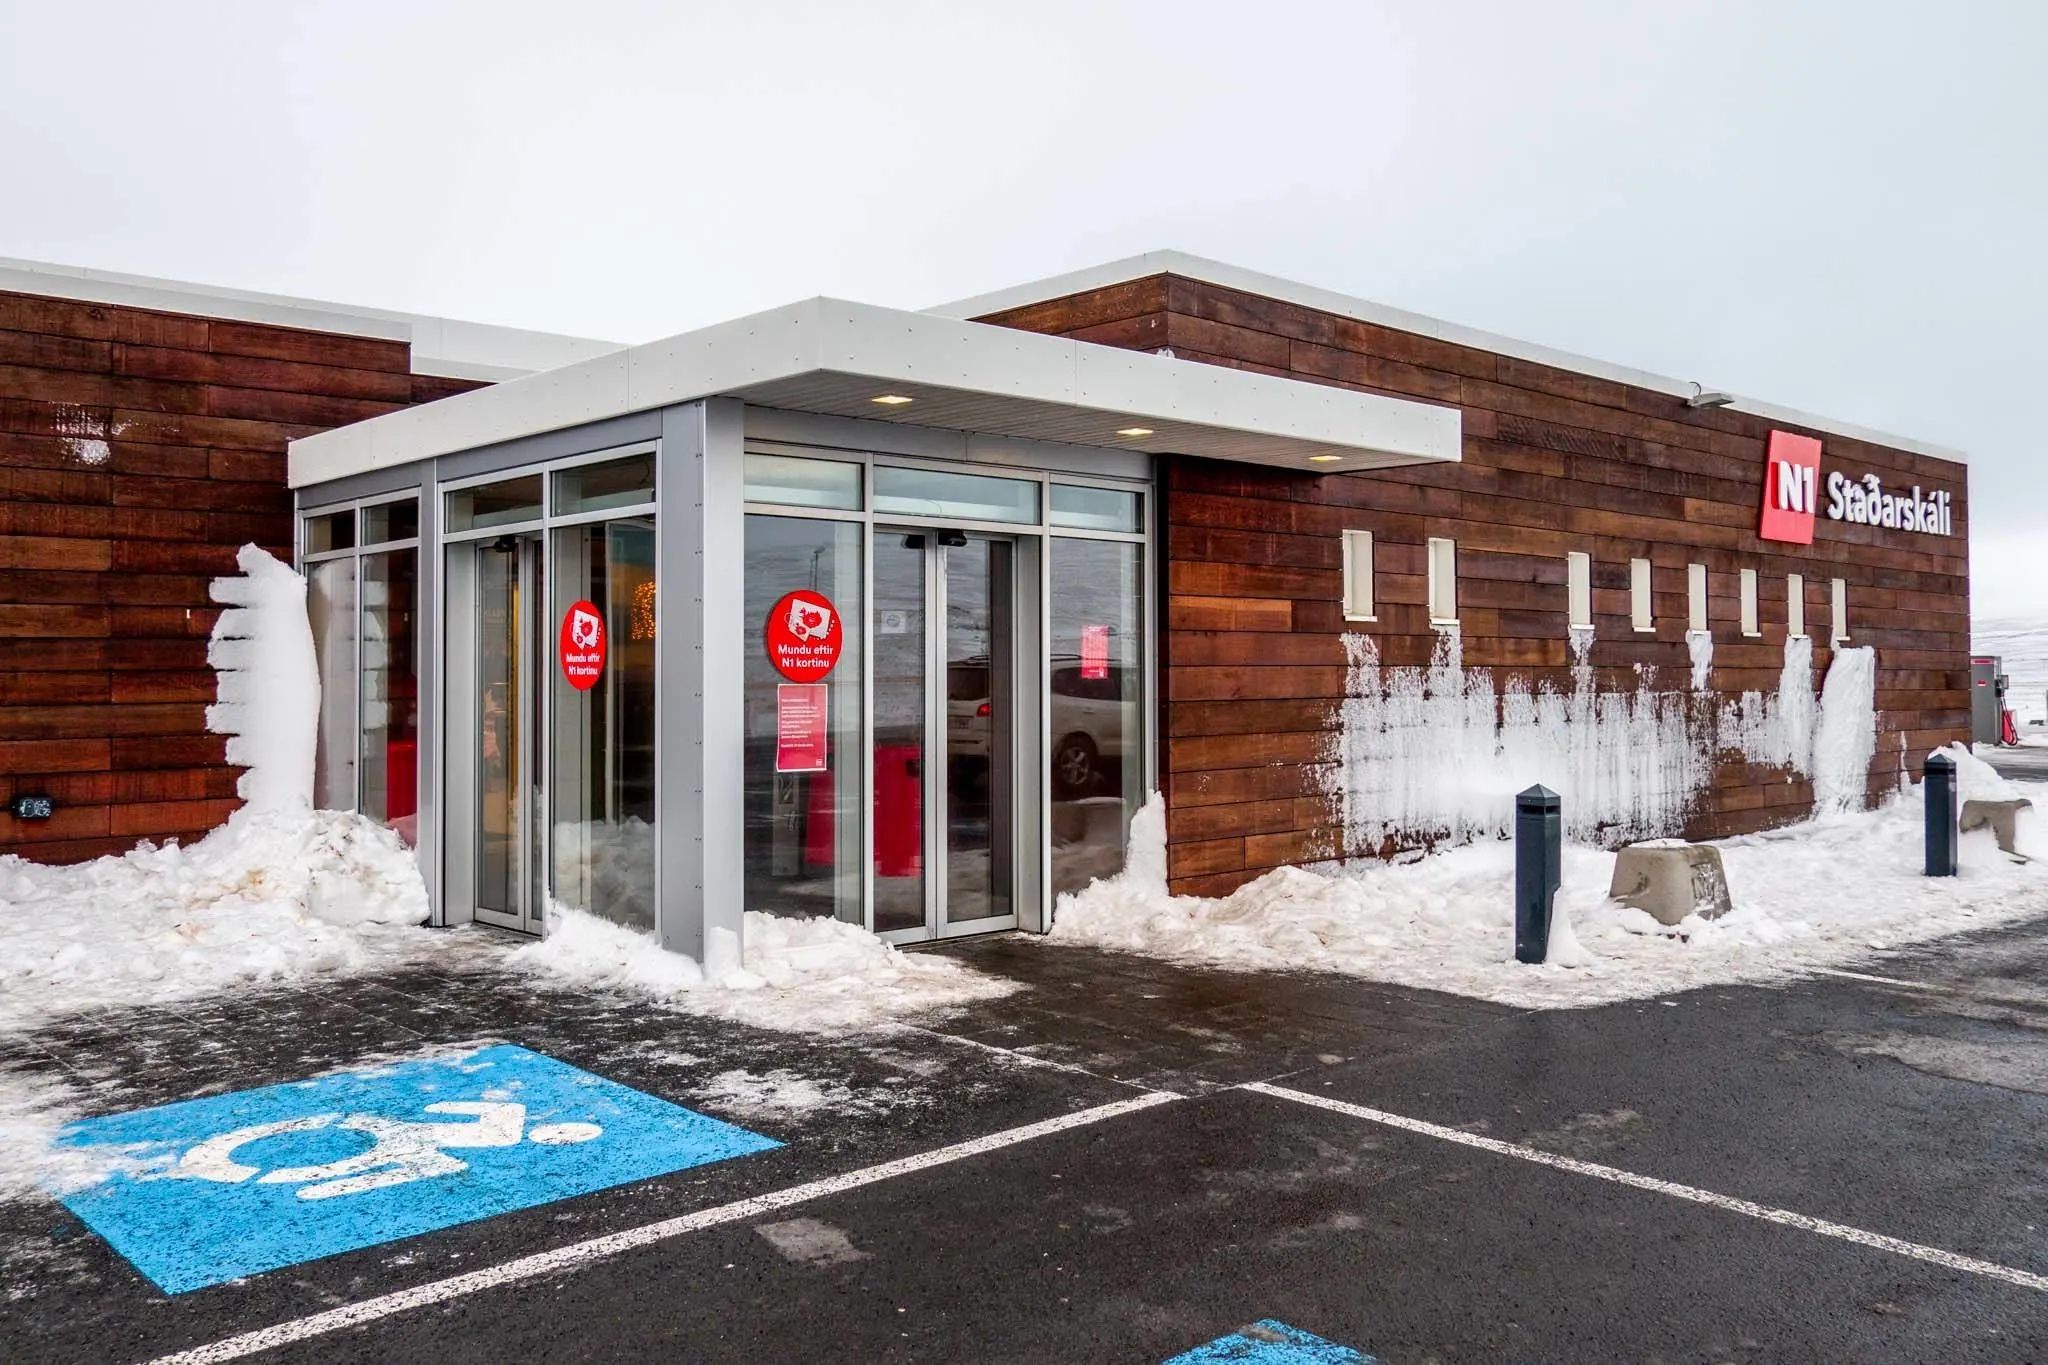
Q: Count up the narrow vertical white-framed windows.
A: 8